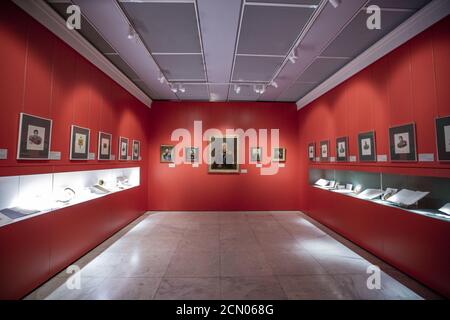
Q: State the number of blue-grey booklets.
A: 1